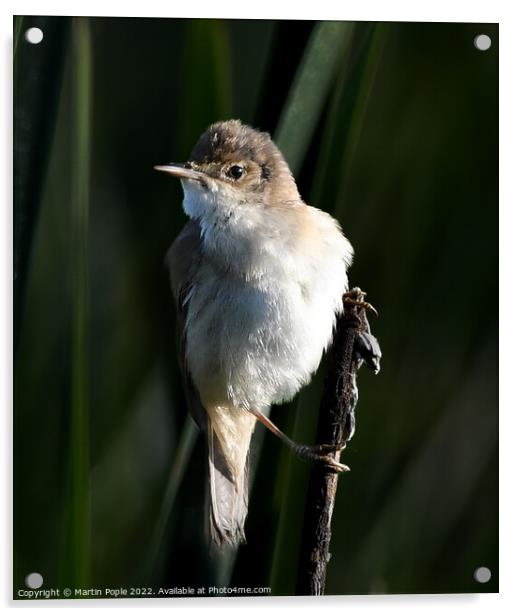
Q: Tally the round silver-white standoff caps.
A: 4